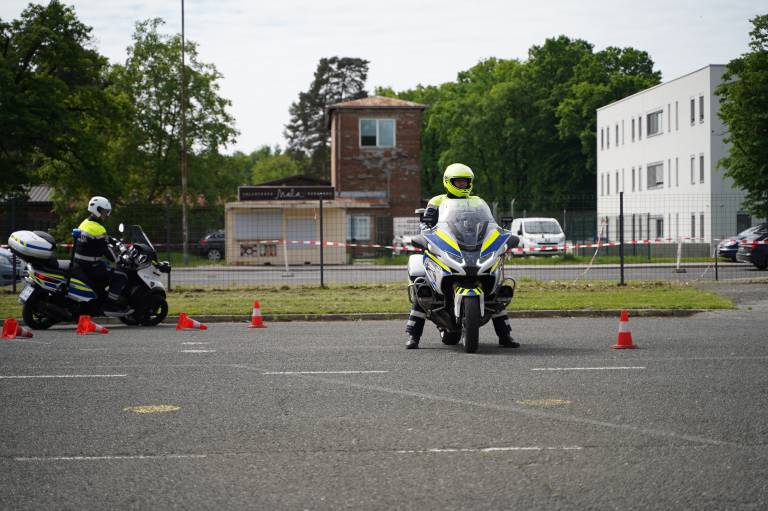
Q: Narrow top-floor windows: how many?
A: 10